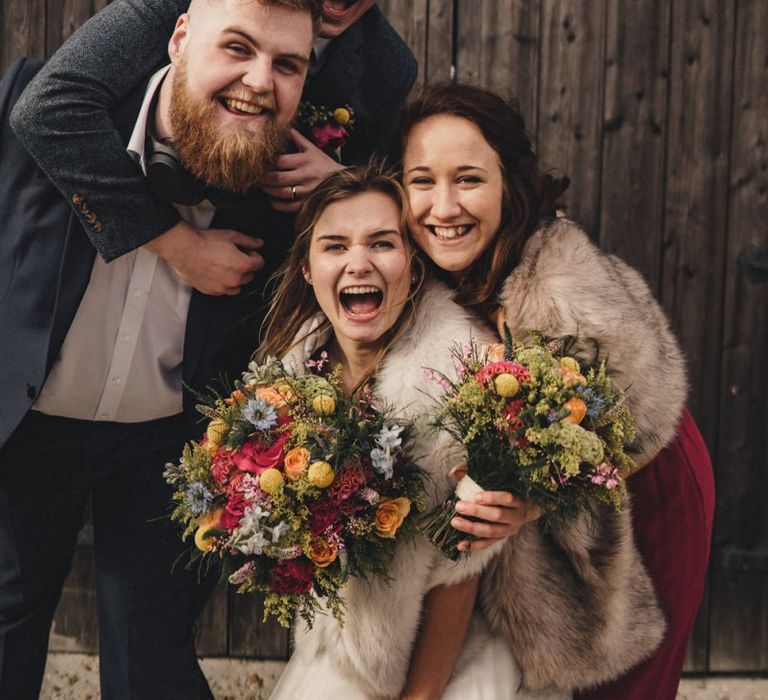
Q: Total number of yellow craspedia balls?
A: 8